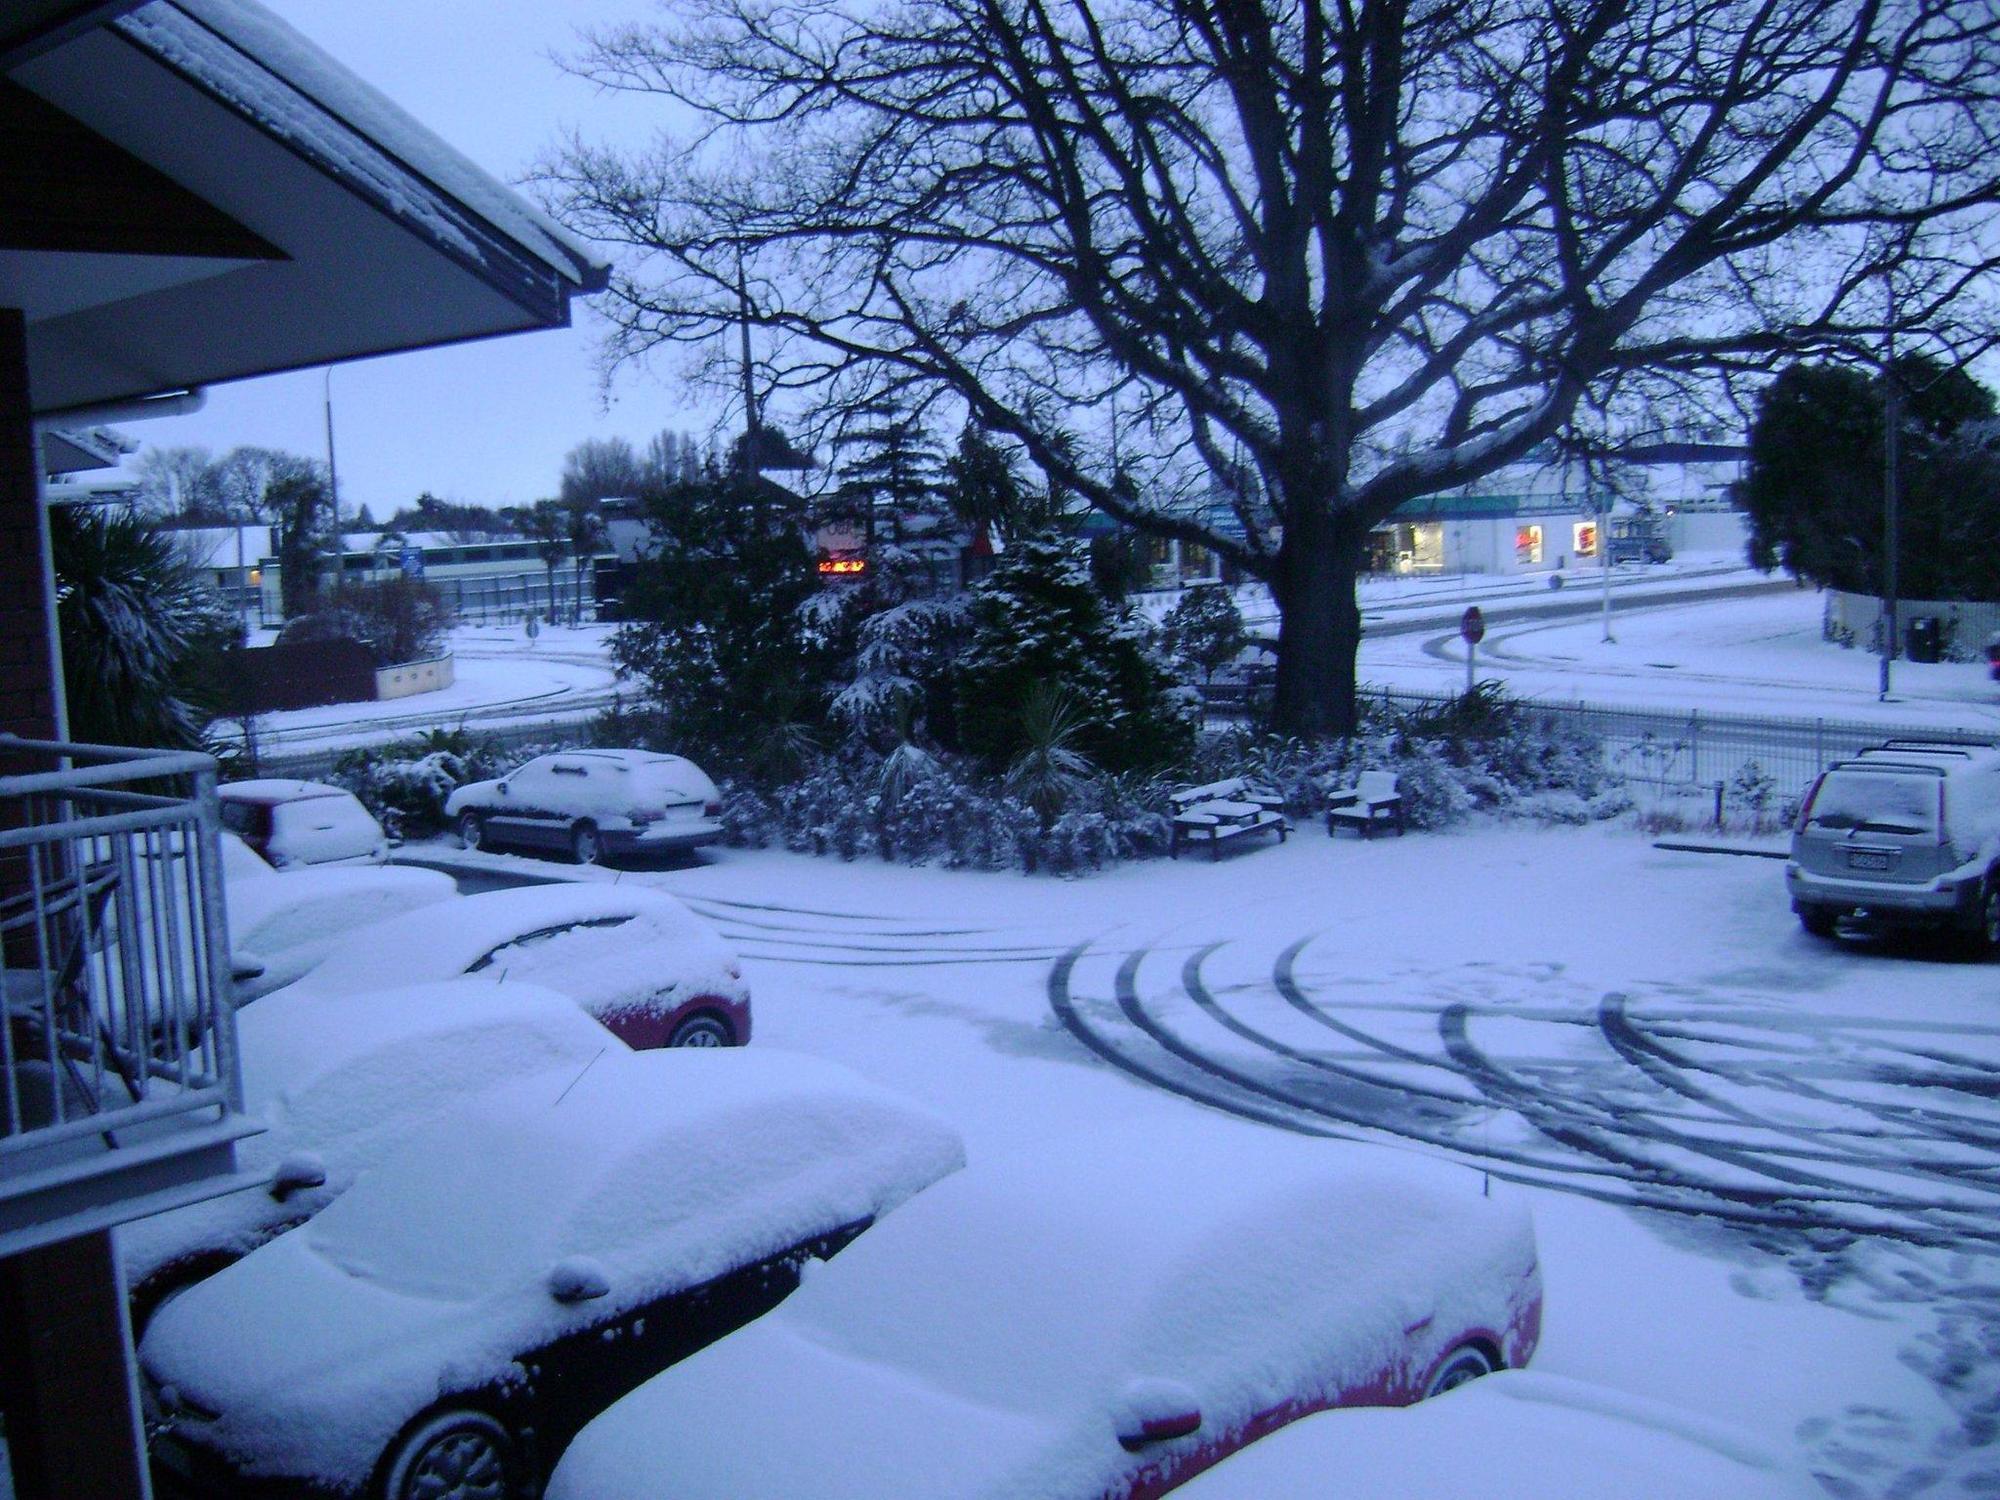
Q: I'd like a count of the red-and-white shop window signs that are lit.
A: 2